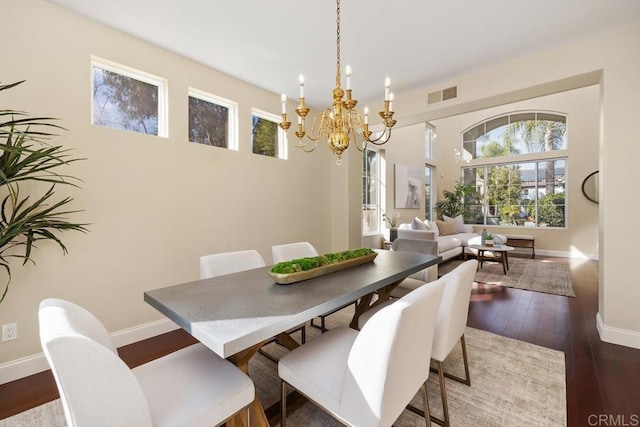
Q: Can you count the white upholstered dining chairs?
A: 6